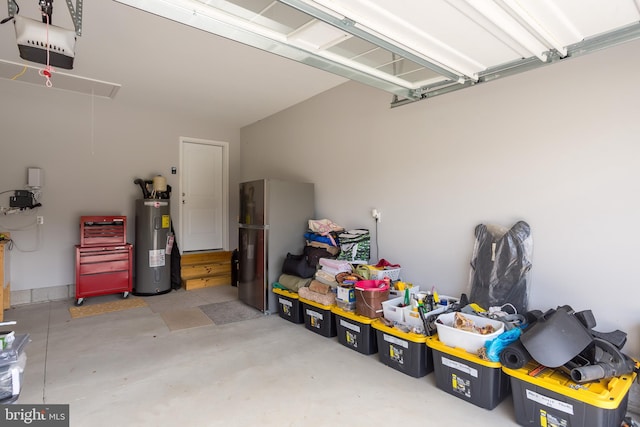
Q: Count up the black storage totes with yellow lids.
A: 6